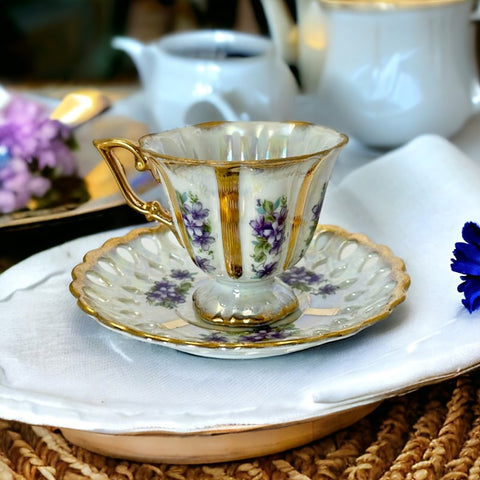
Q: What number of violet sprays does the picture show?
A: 6